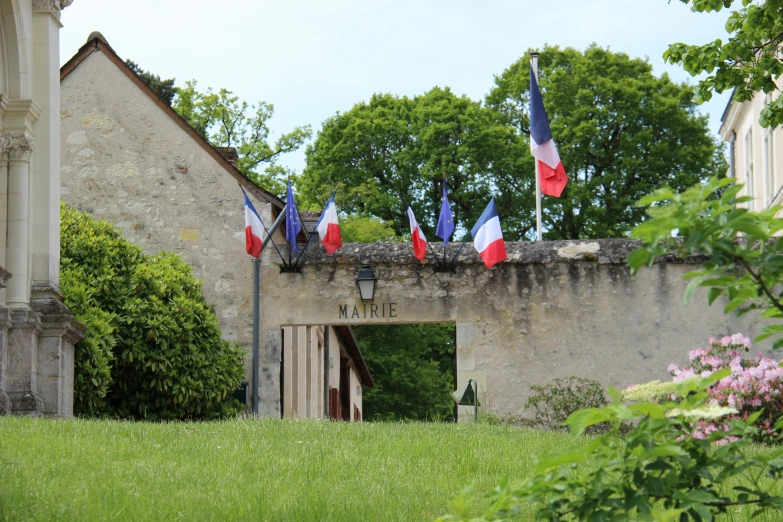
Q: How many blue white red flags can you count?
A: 5